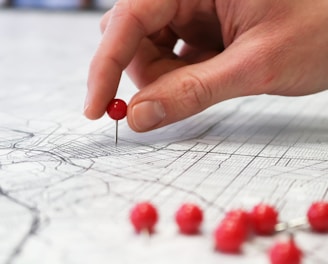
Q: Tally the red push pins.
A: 8